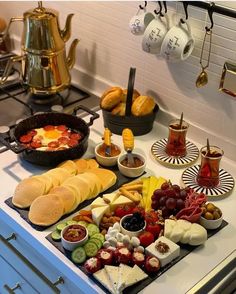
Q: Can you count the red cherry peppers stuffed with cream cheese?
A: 5